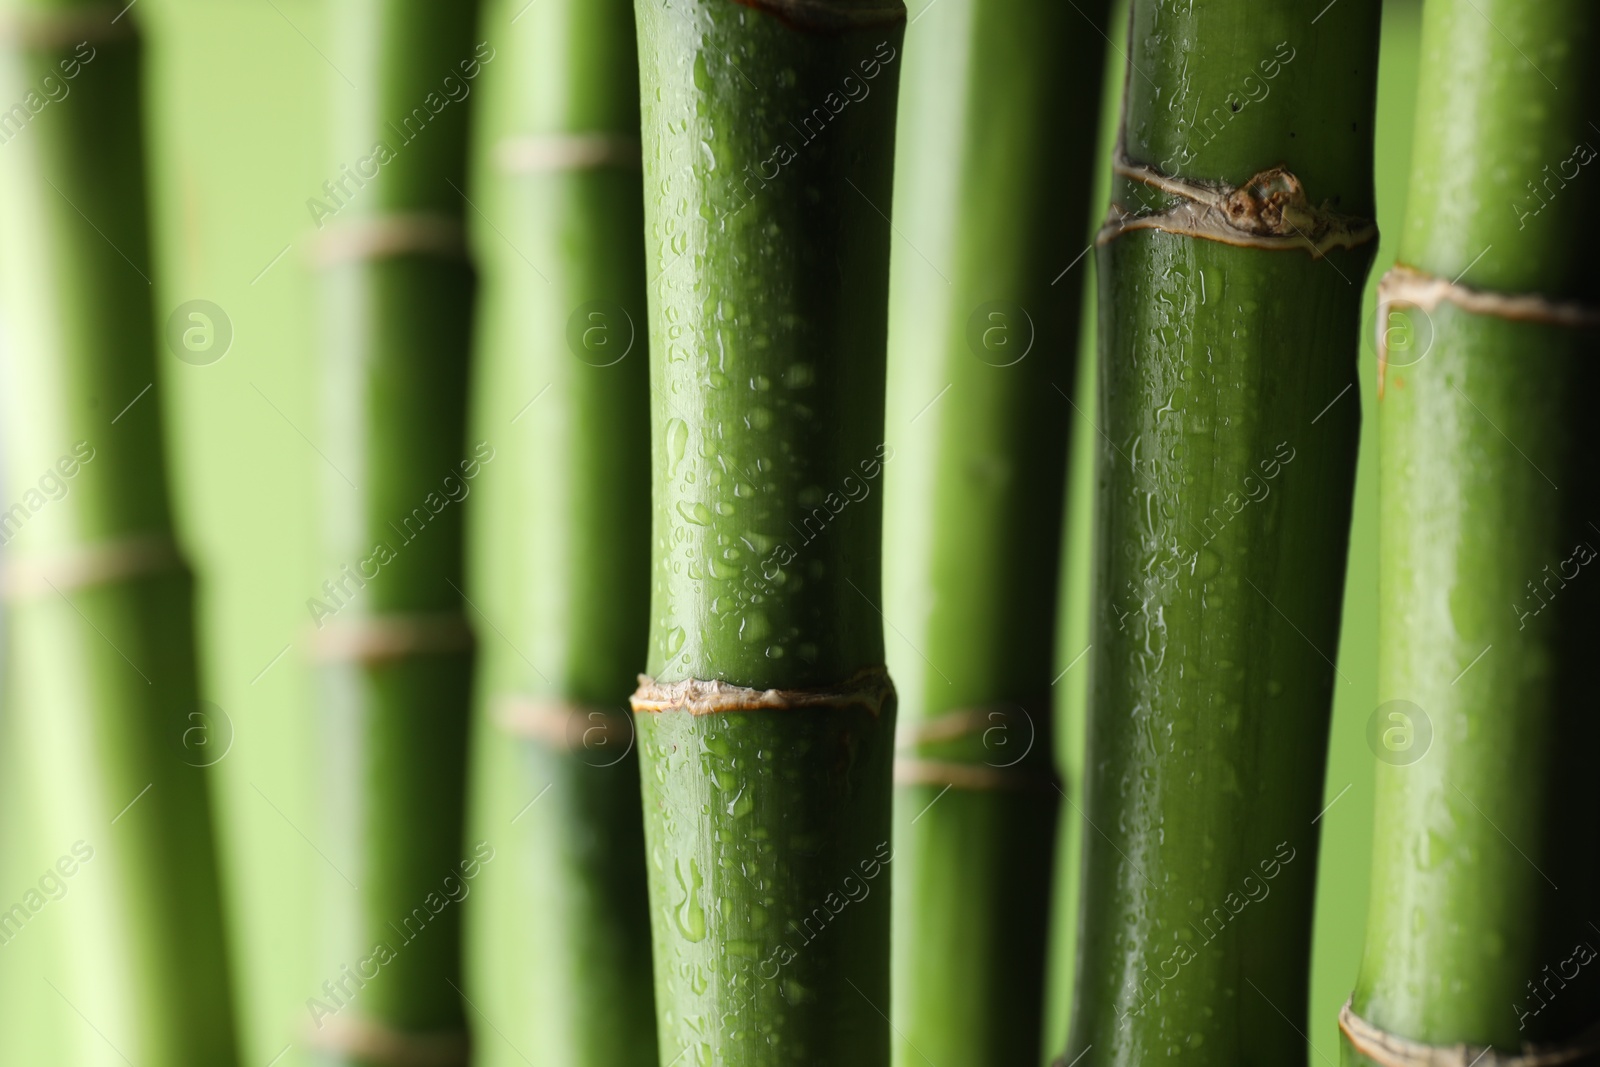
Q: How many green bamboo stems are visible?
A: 7